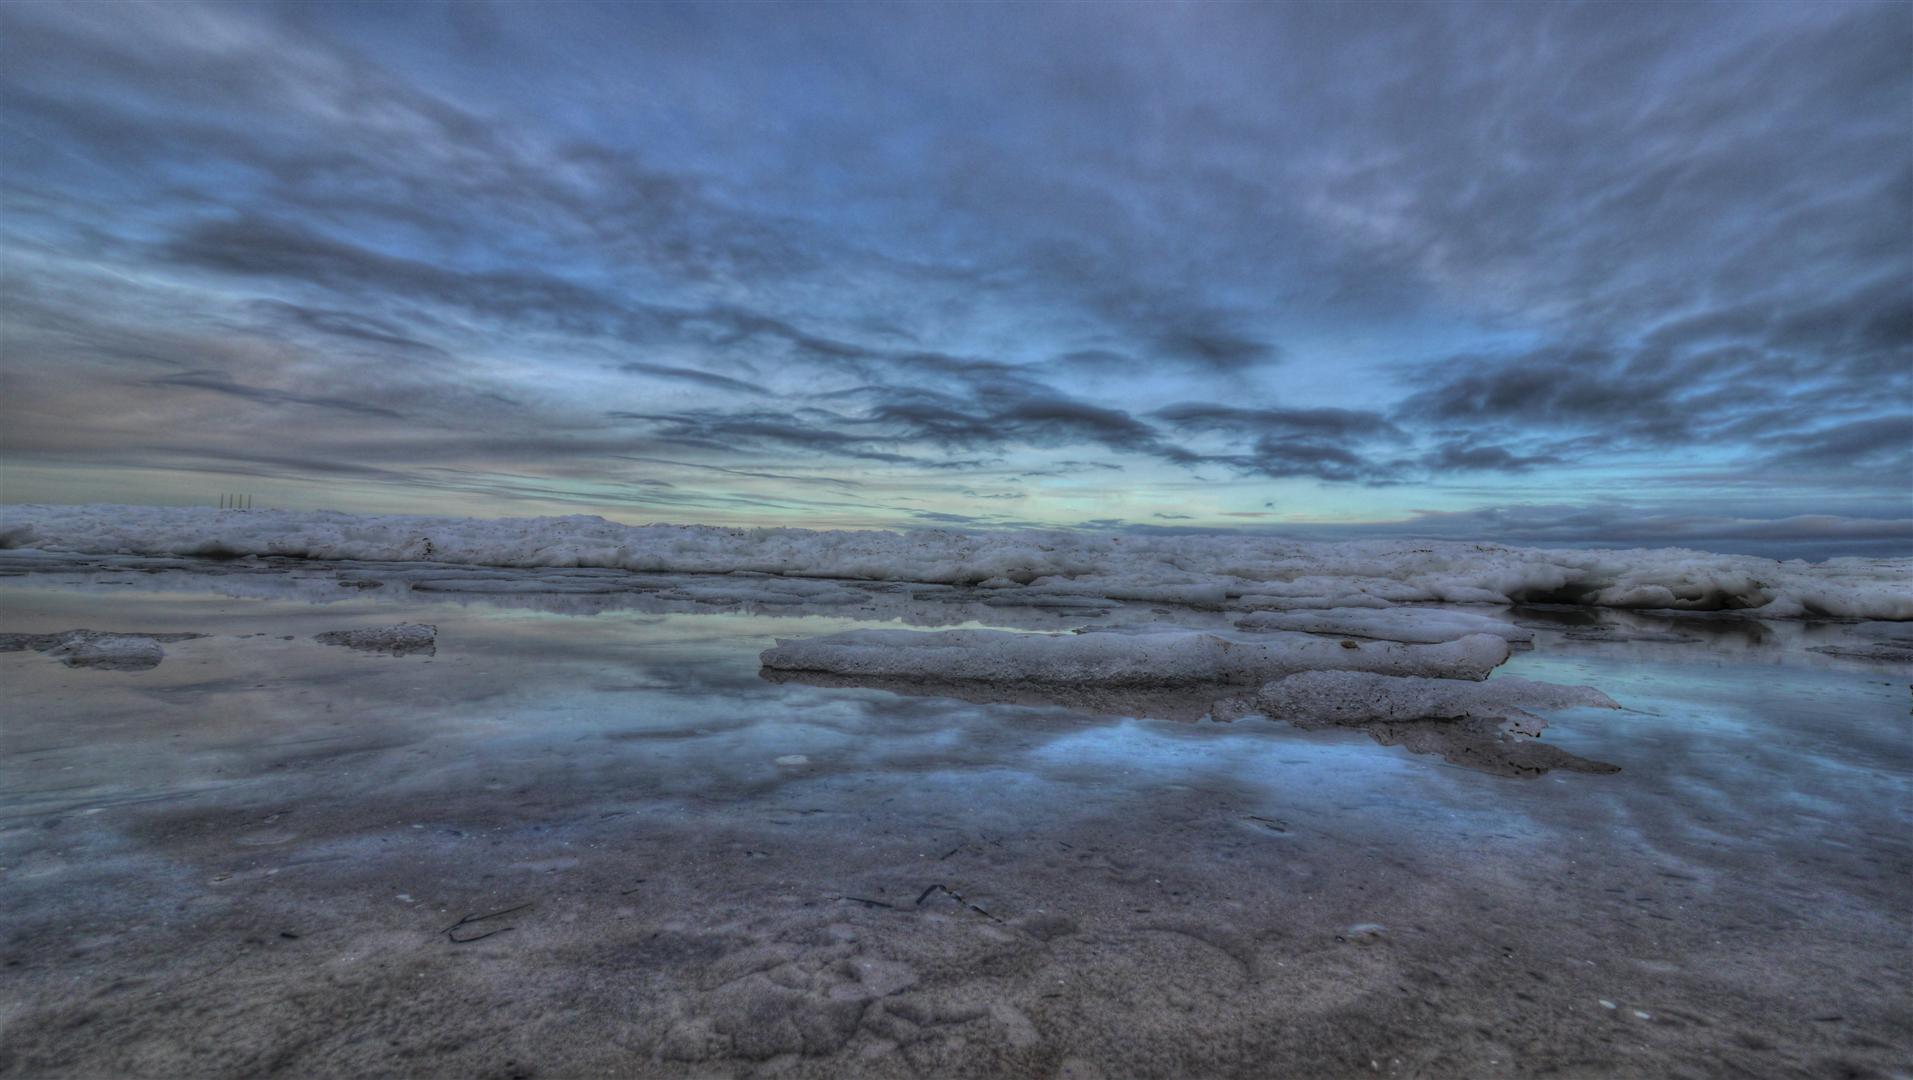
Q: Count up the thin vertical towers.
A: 4